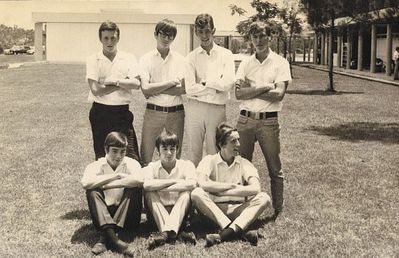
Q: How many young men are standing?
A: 4